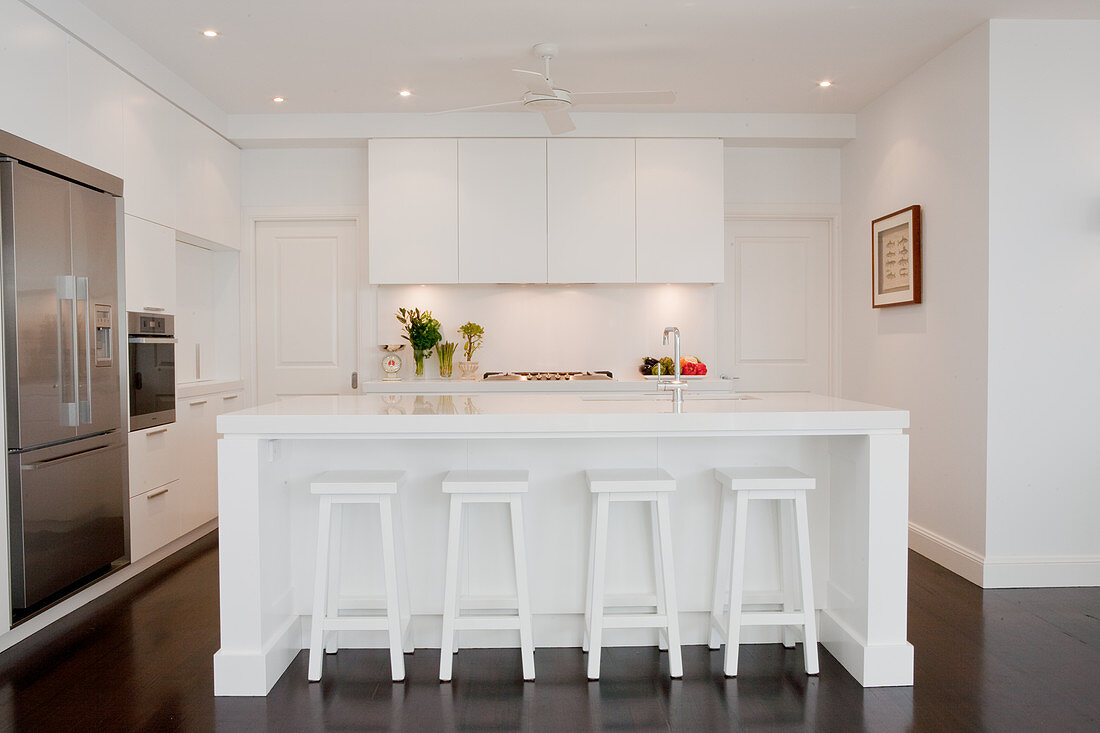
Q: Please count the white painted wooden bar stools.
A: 4